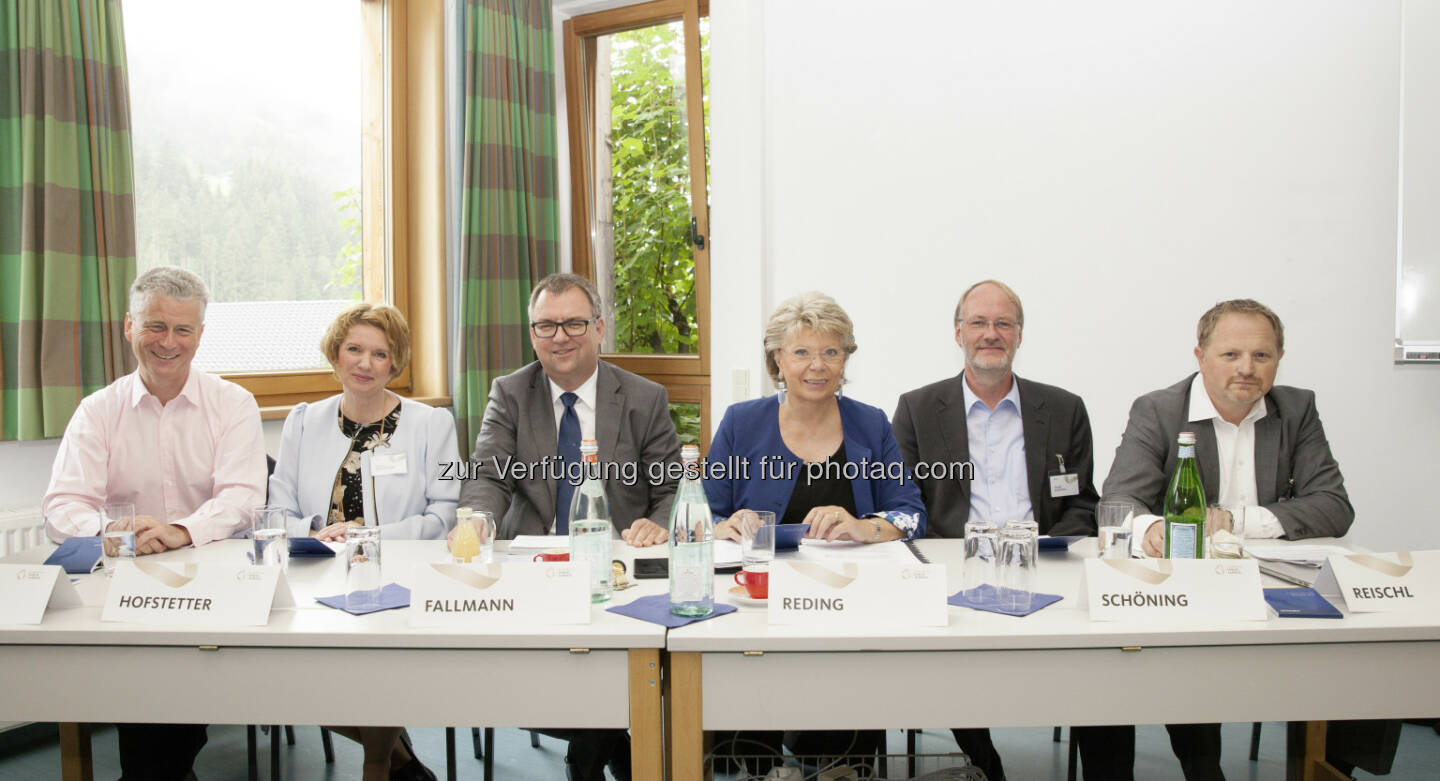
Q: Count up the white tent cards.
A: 6